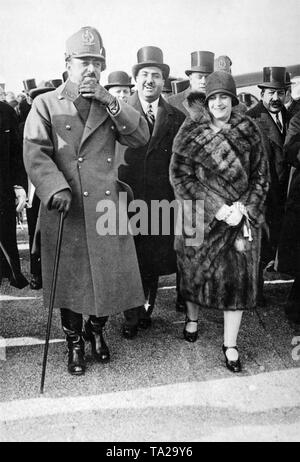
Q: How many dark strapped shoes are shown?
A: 2